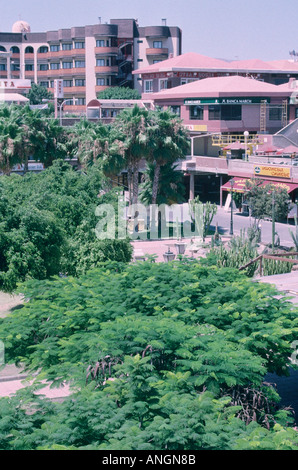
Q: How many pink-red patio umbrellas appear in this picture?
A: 3